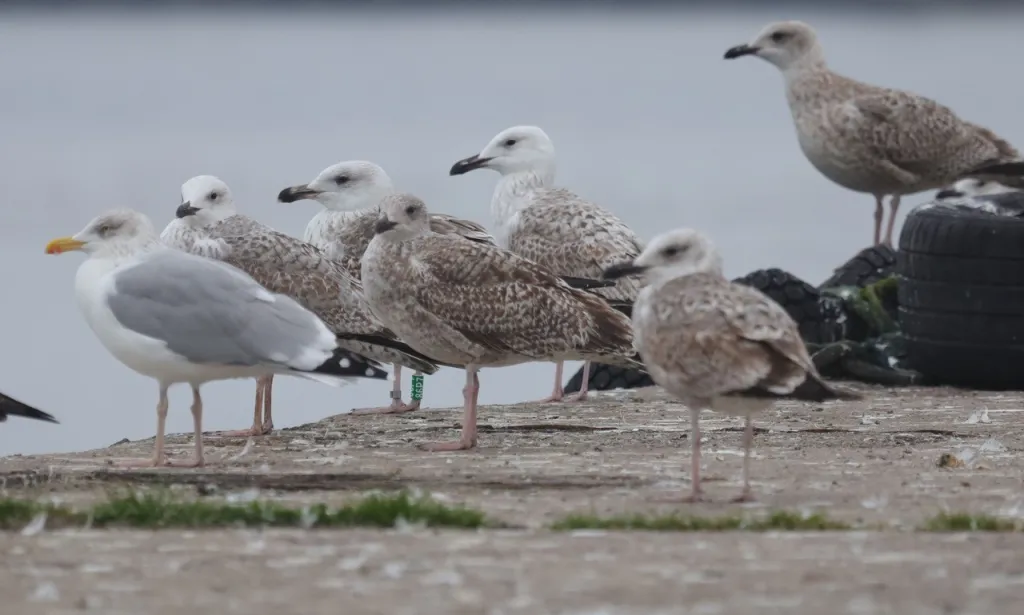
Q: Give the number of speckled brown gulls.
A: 6